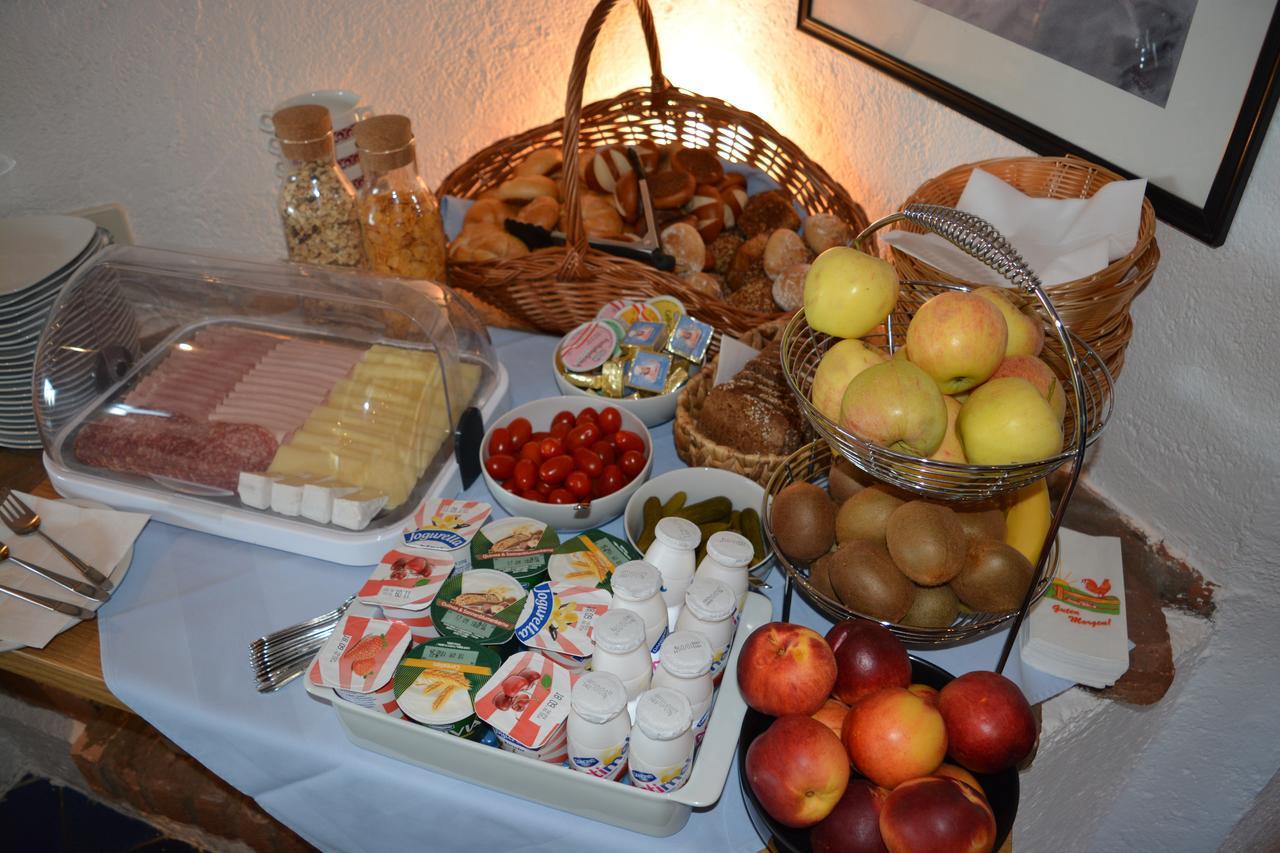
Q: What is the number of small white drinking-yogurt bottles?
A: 8